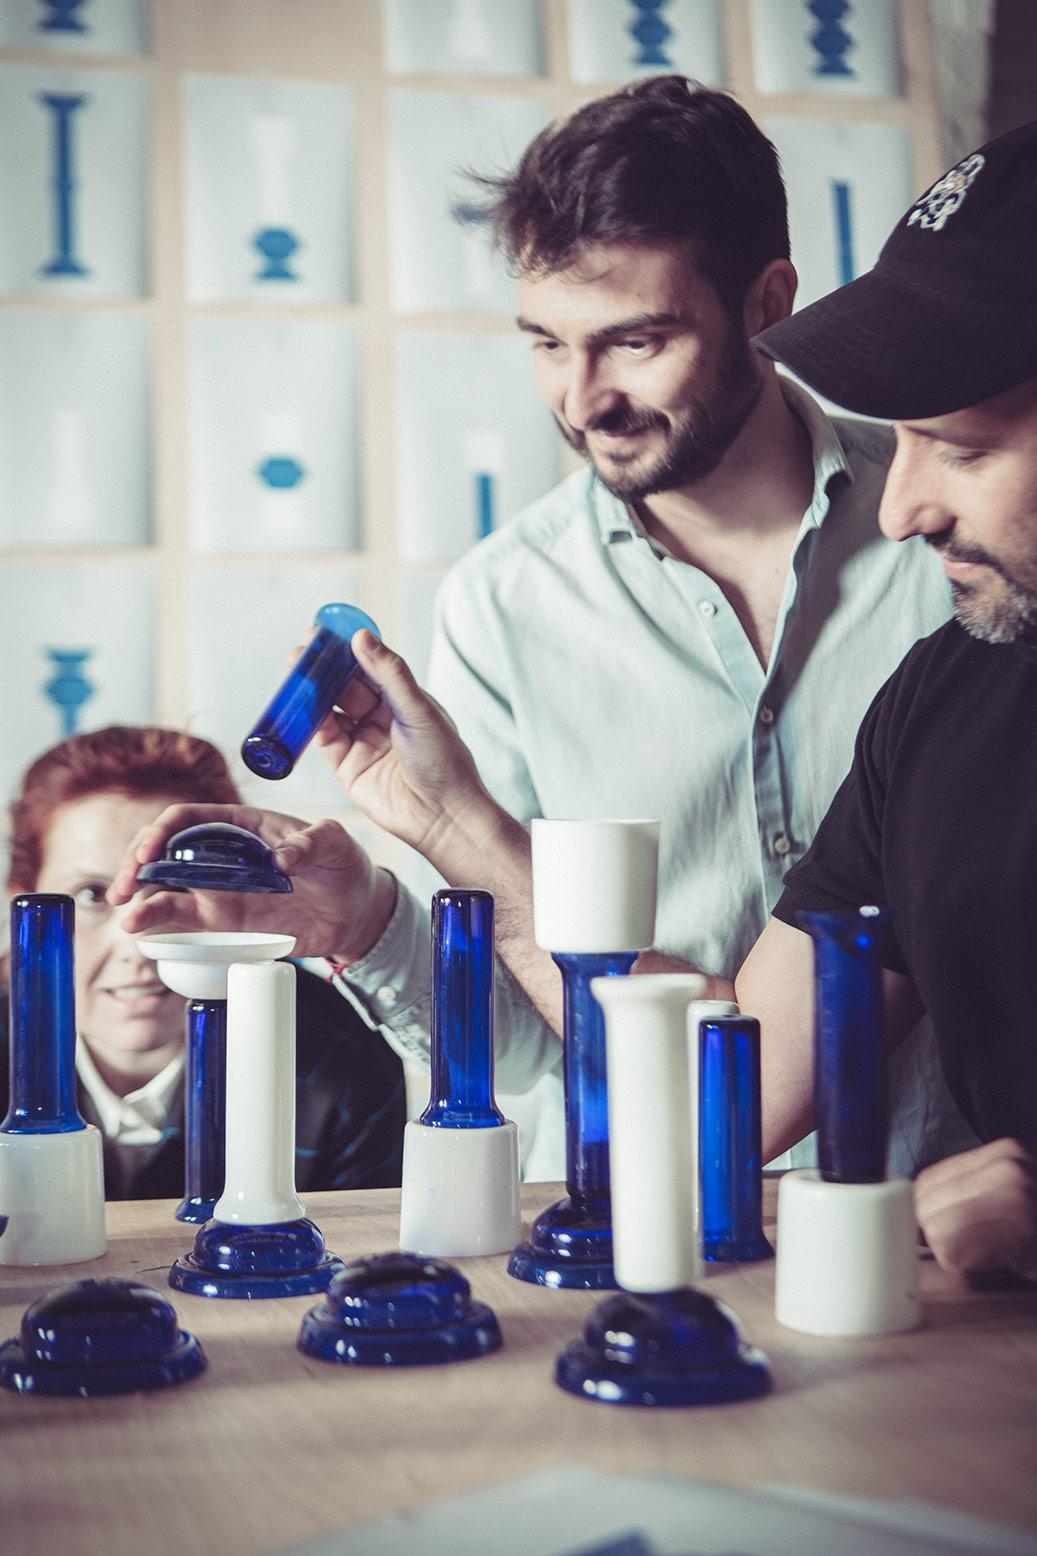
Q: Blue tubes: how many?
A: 7